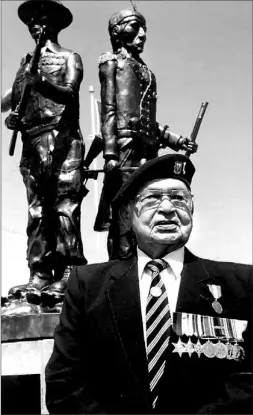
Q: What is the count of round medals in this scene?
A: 5